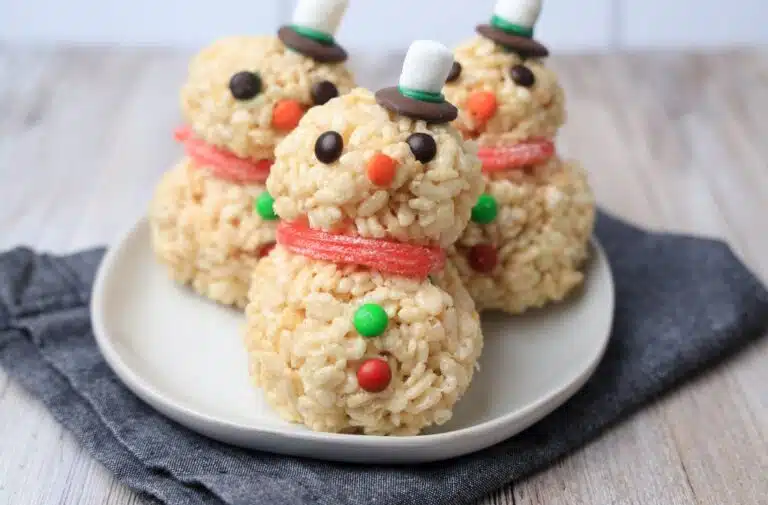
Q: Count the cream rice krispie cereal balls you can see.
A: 6